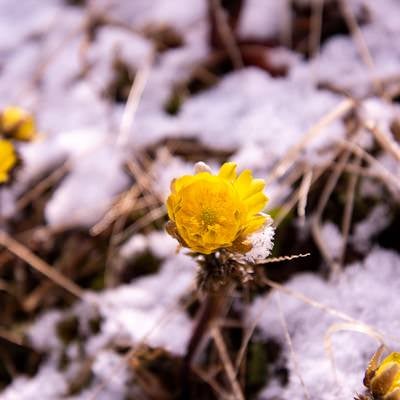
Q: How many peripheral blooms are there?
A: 3